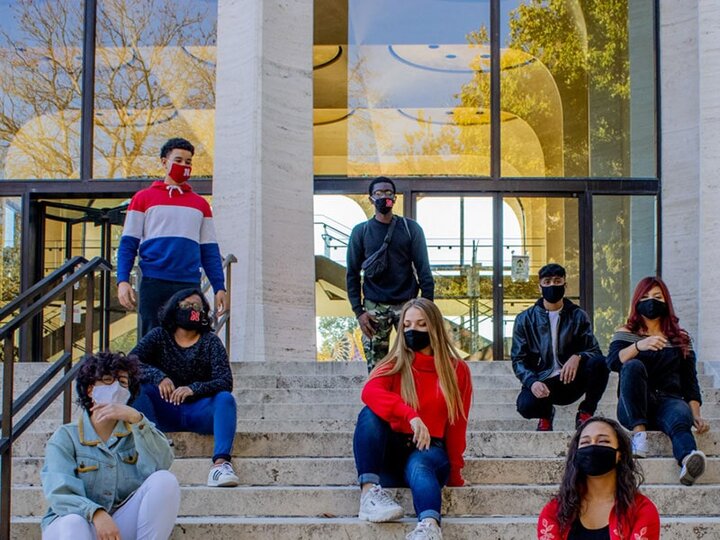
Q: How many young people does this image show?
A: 8